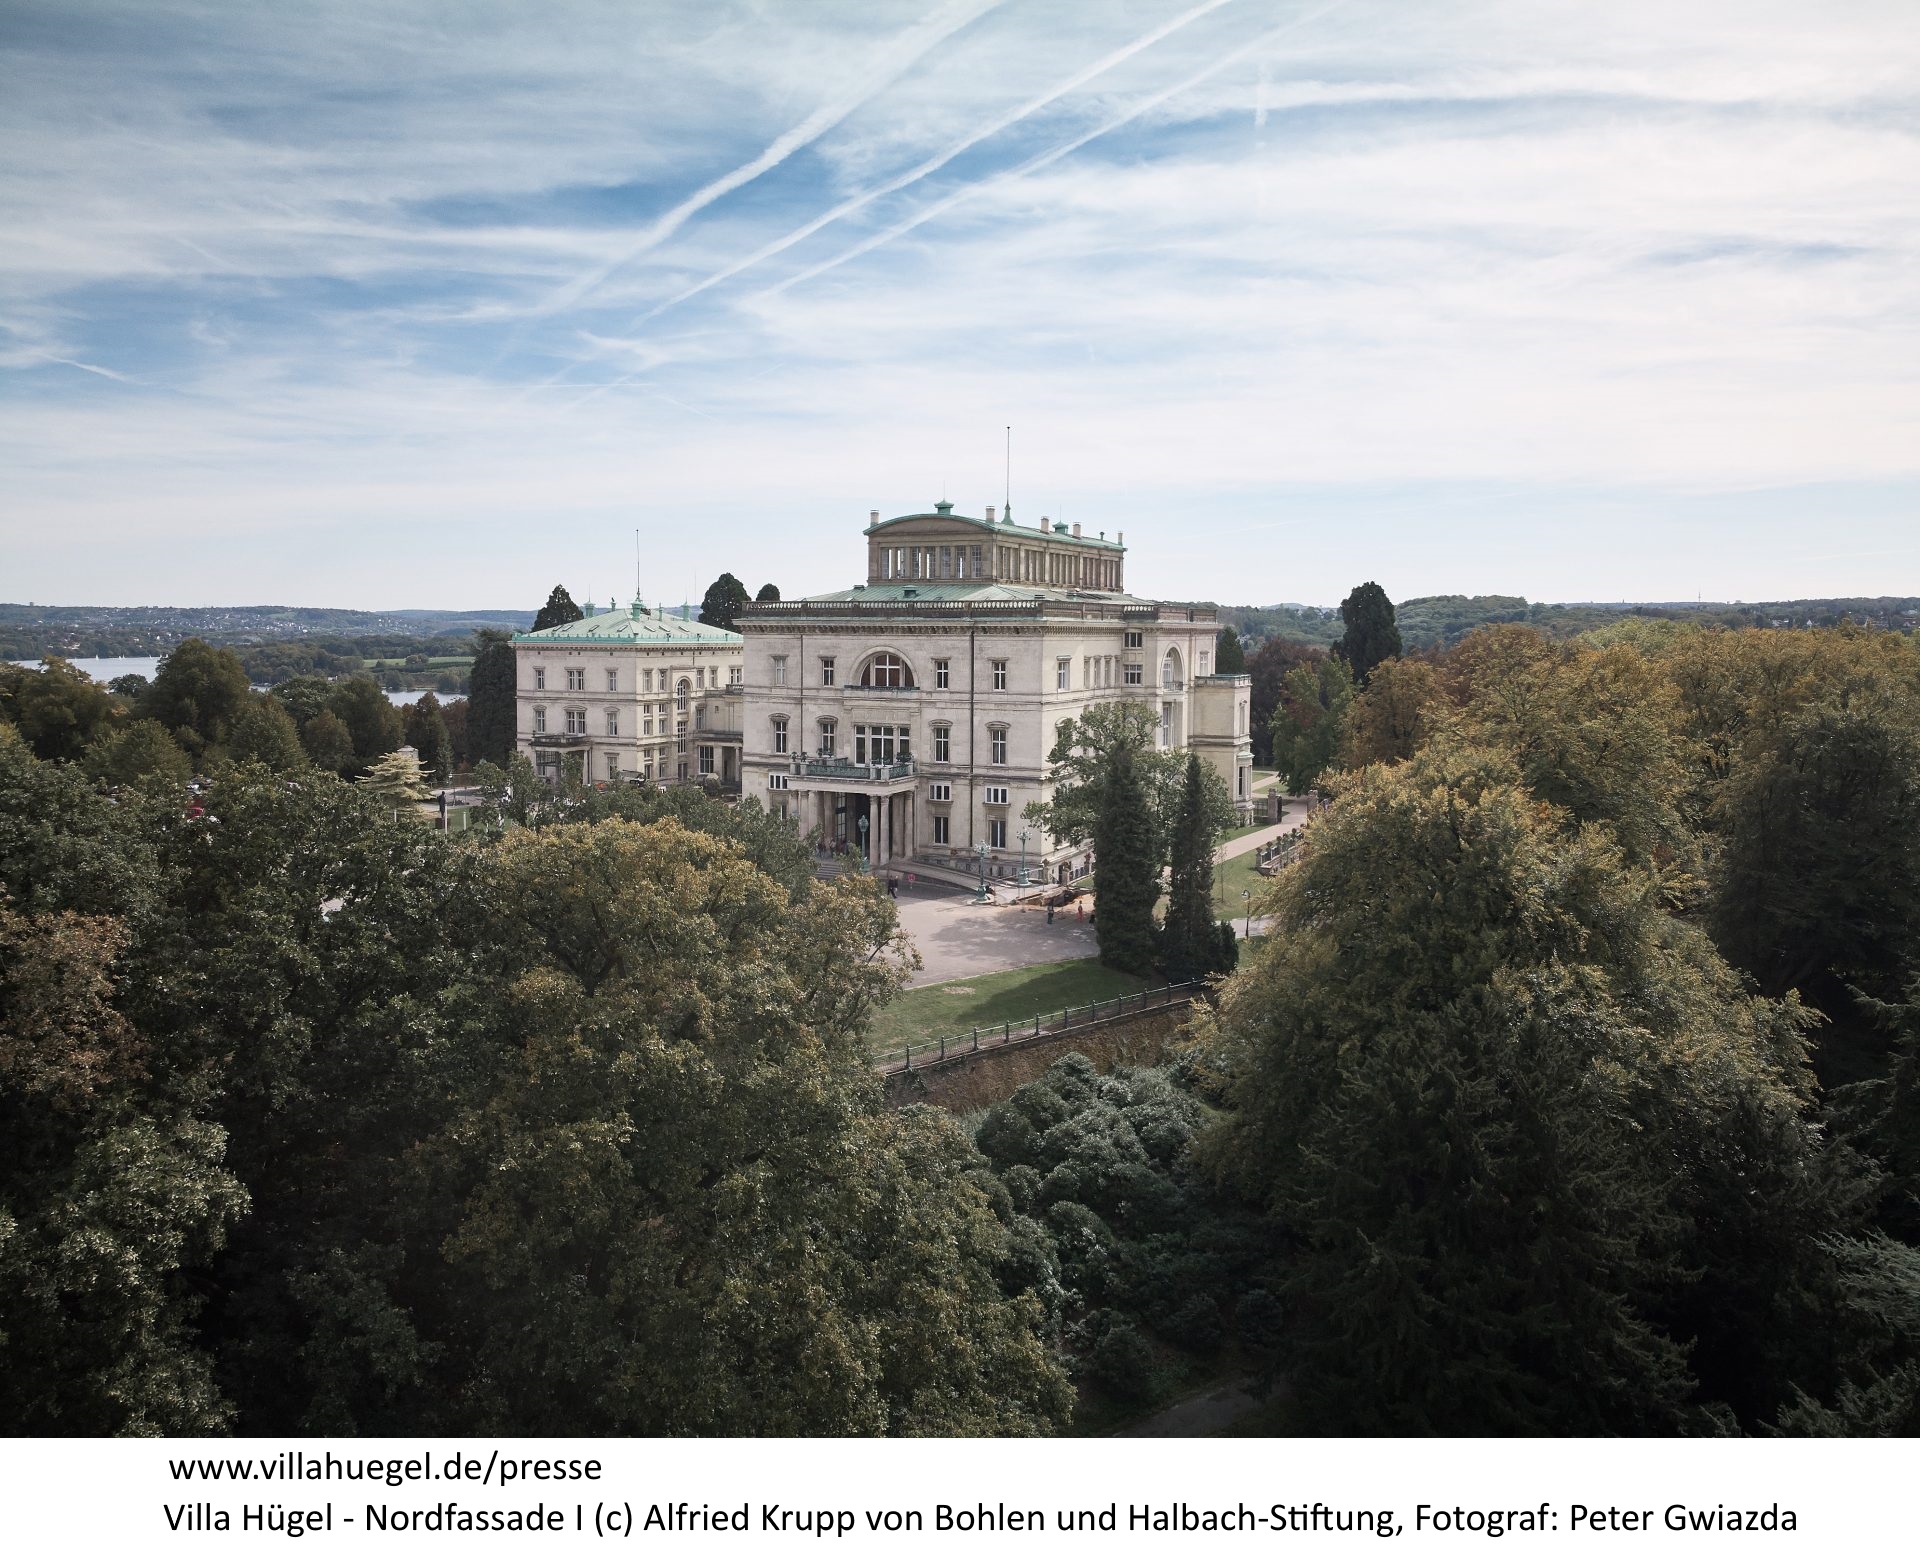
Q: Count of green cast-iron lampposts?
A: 3